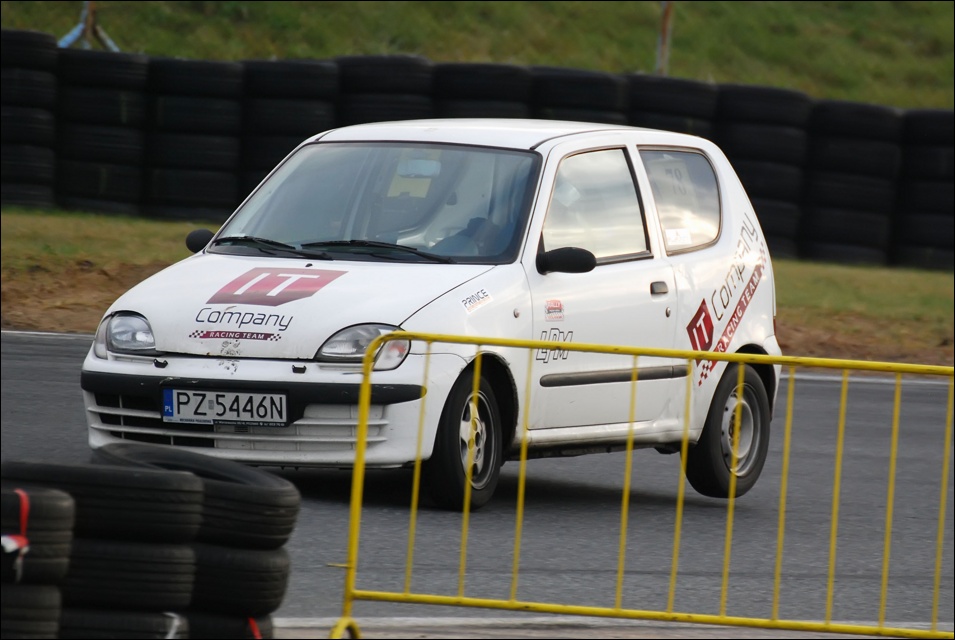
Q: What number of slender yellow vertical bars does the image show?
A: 10